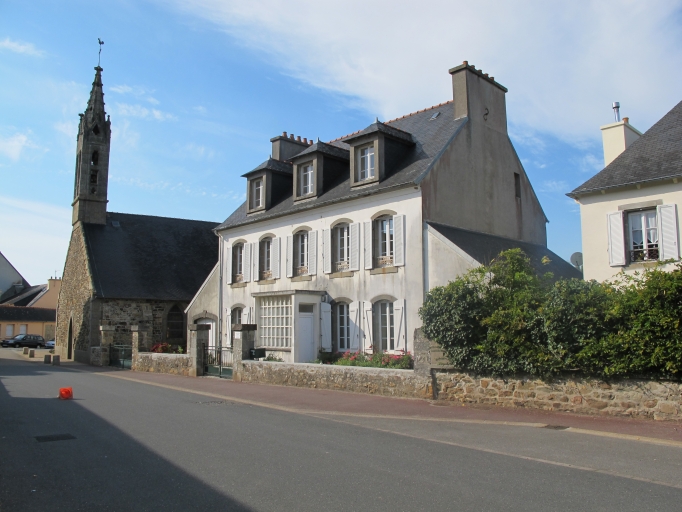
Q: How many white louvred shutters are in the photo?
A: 12